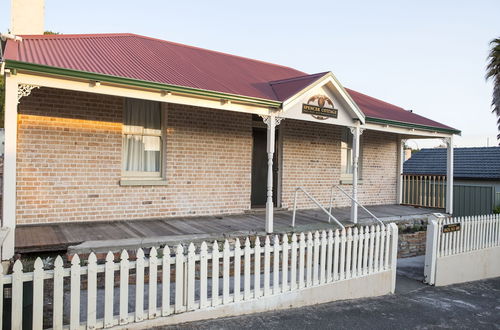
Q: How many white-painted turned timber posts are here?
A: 2